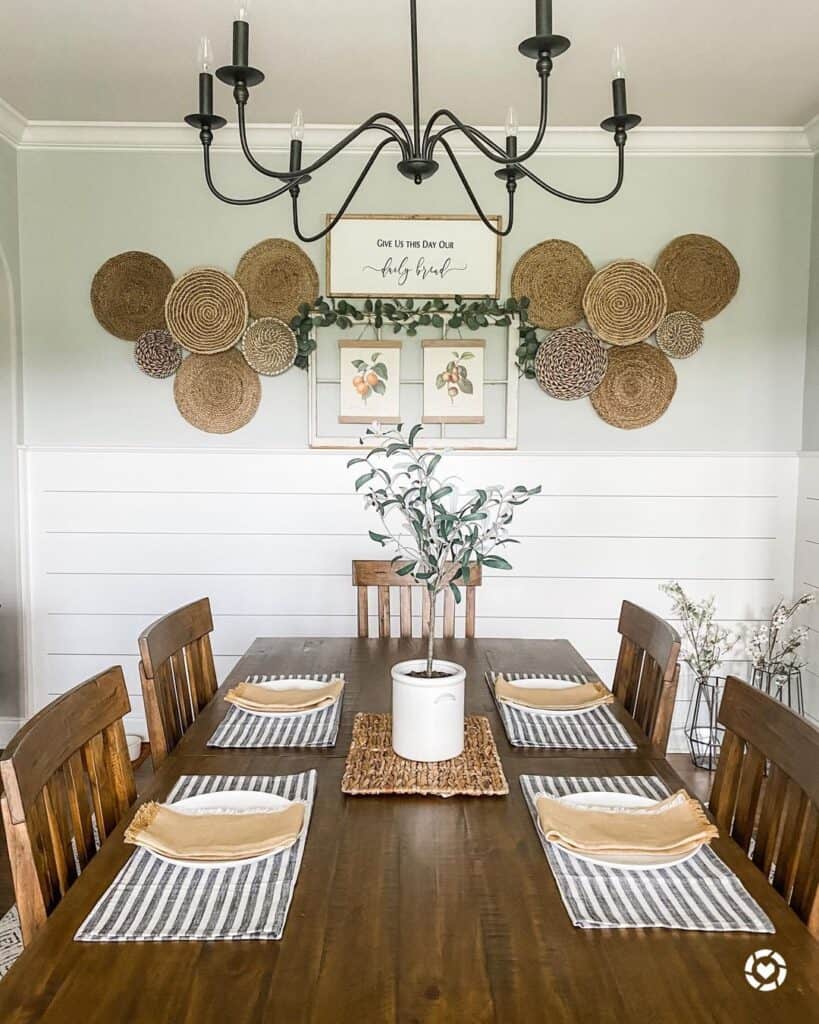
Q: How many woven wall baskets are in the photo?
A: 12